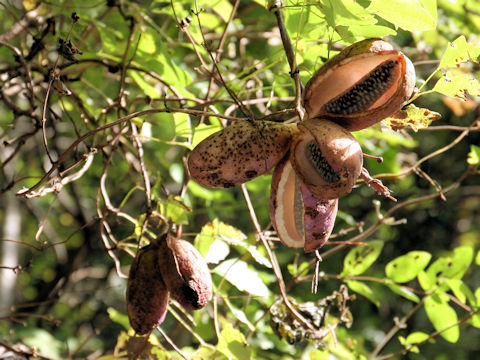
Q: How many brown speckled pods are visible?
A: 6